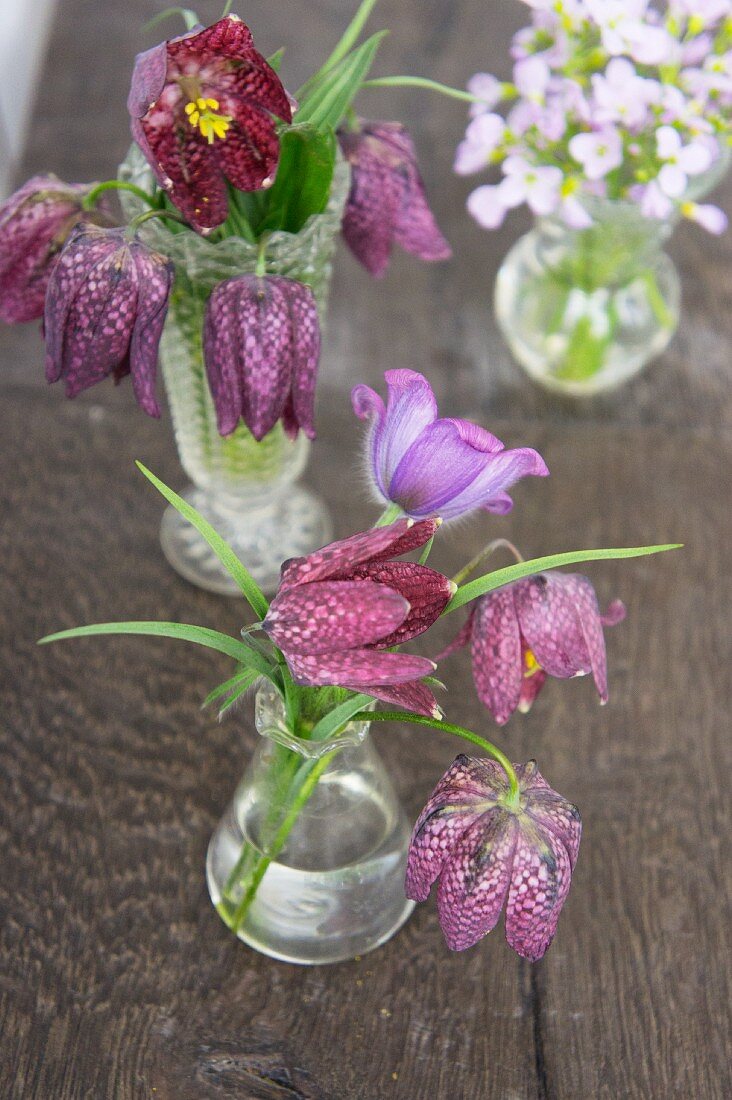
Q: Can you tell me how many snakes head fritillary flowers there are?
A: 8